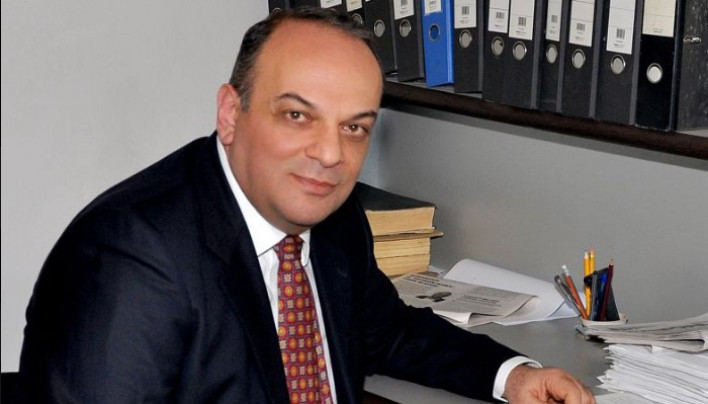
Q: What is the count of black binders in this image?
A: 12